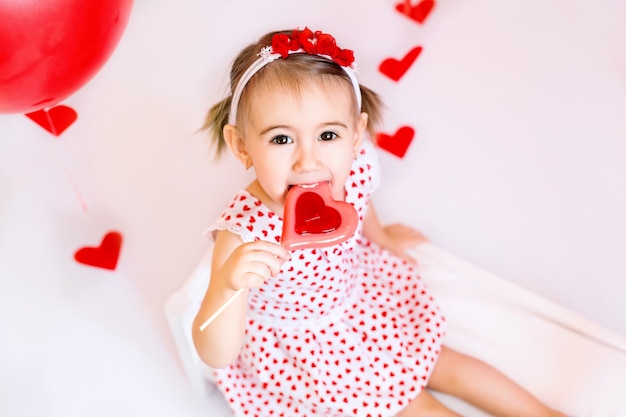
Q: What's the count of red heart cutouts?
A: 5